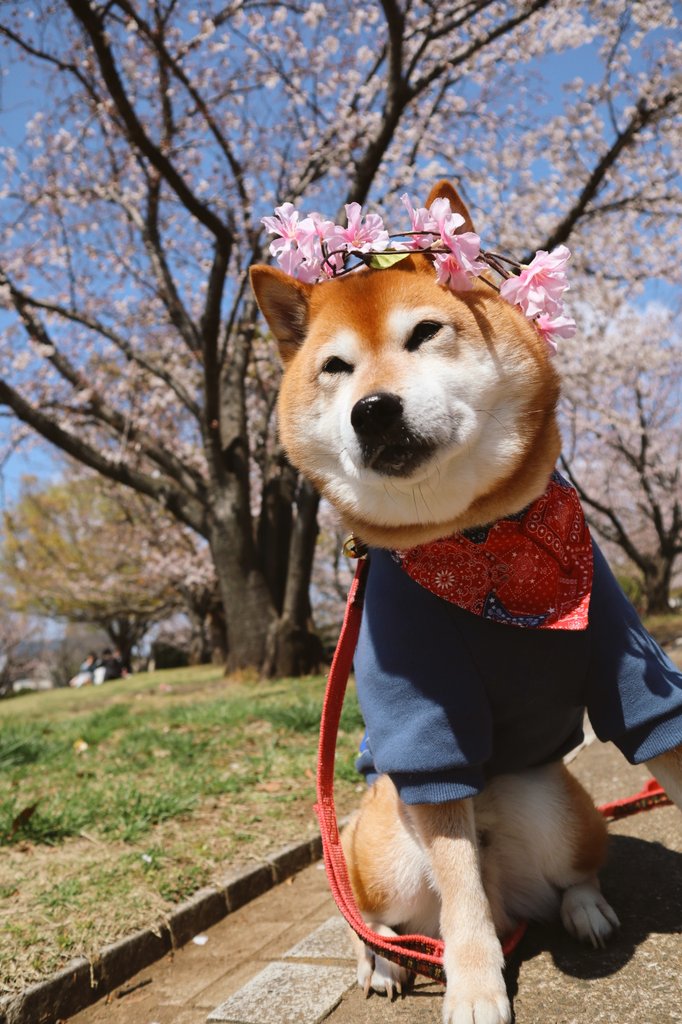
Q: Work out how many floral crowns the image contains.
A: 1